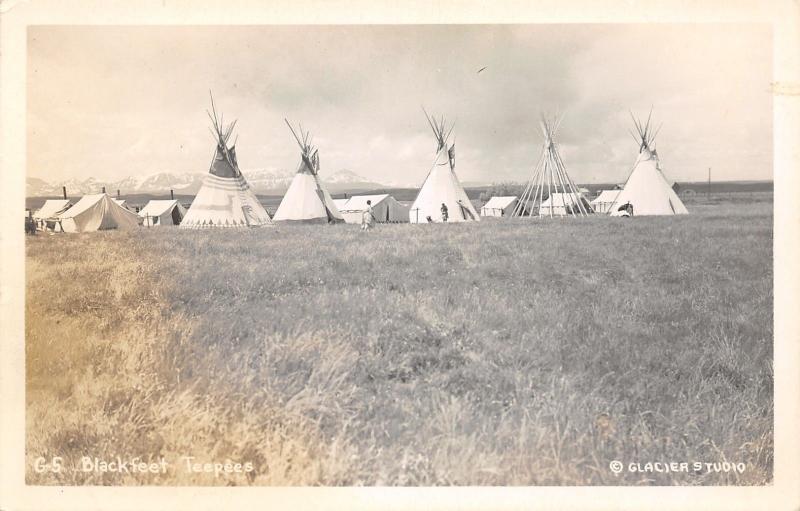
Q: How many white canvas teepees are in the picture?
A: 4